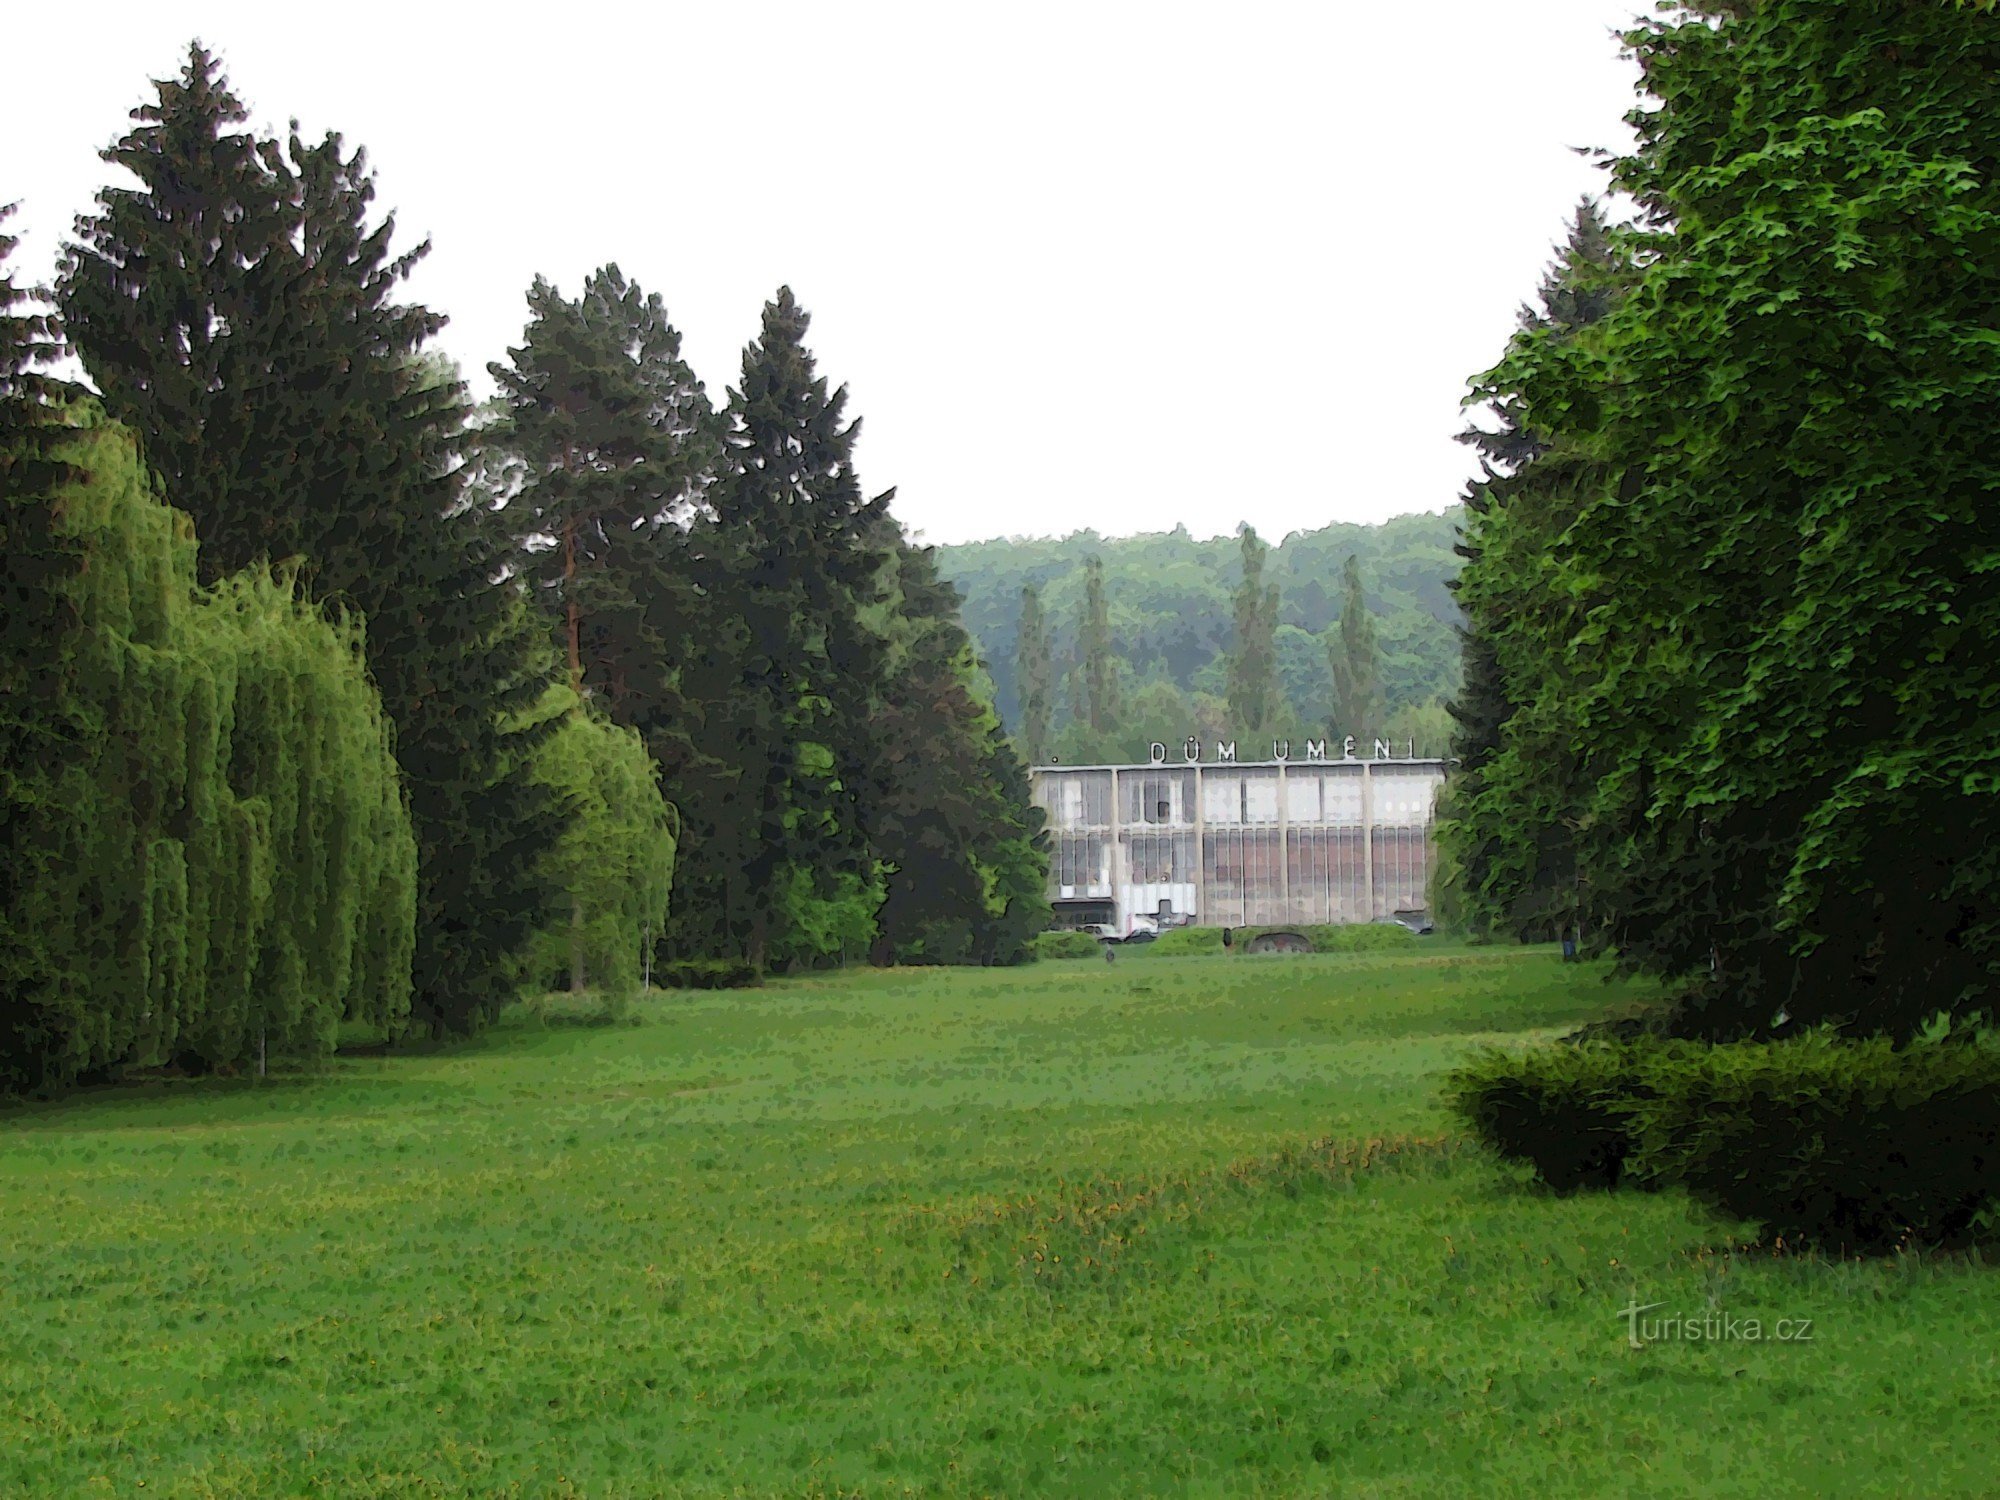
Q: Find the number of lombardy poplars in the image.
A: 4